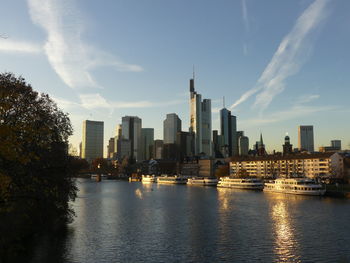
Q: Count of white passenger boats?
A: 5